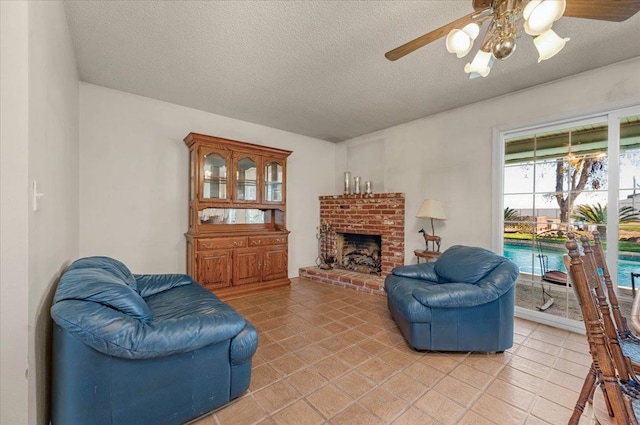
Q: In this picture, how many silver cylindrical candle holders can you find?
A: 3